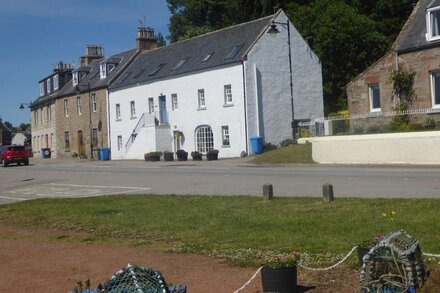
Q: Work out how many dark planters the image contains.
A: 7